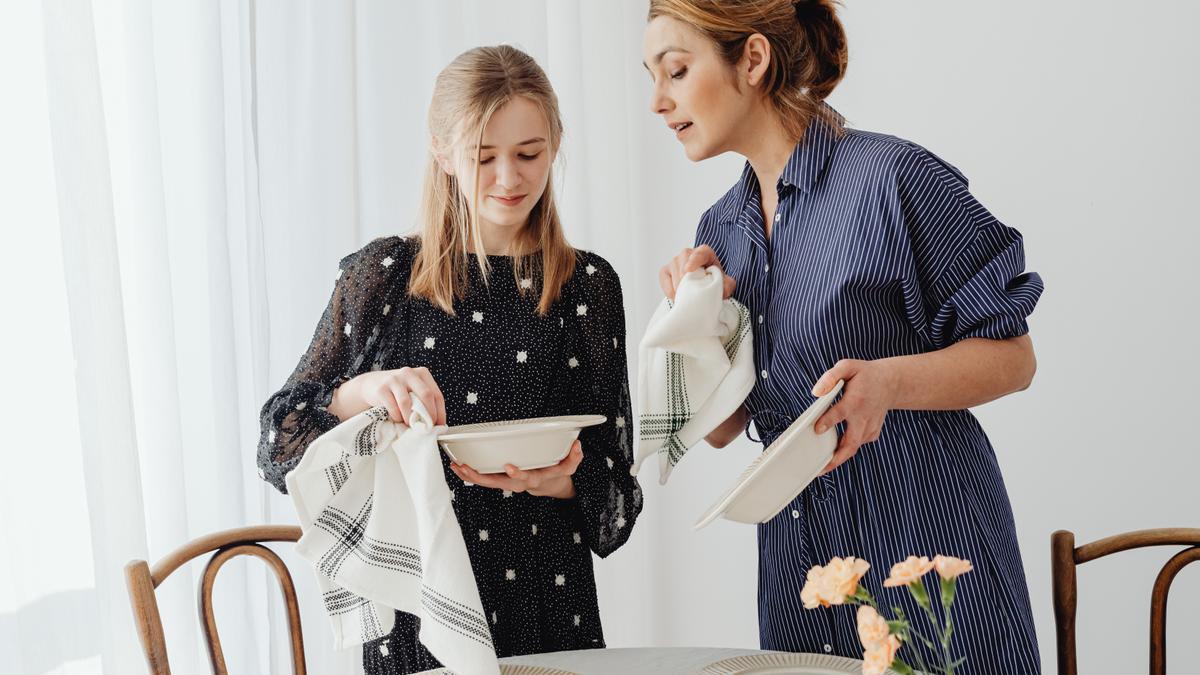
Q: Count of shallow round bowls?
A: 2